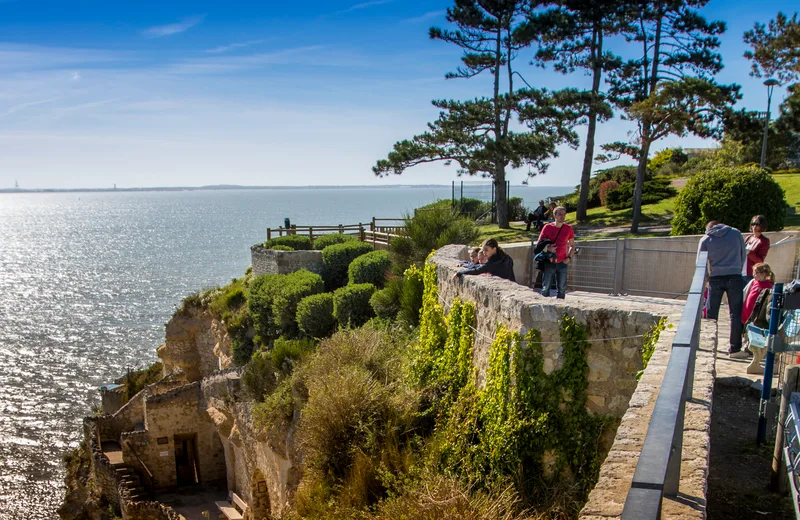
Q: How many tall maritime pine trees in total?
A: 3